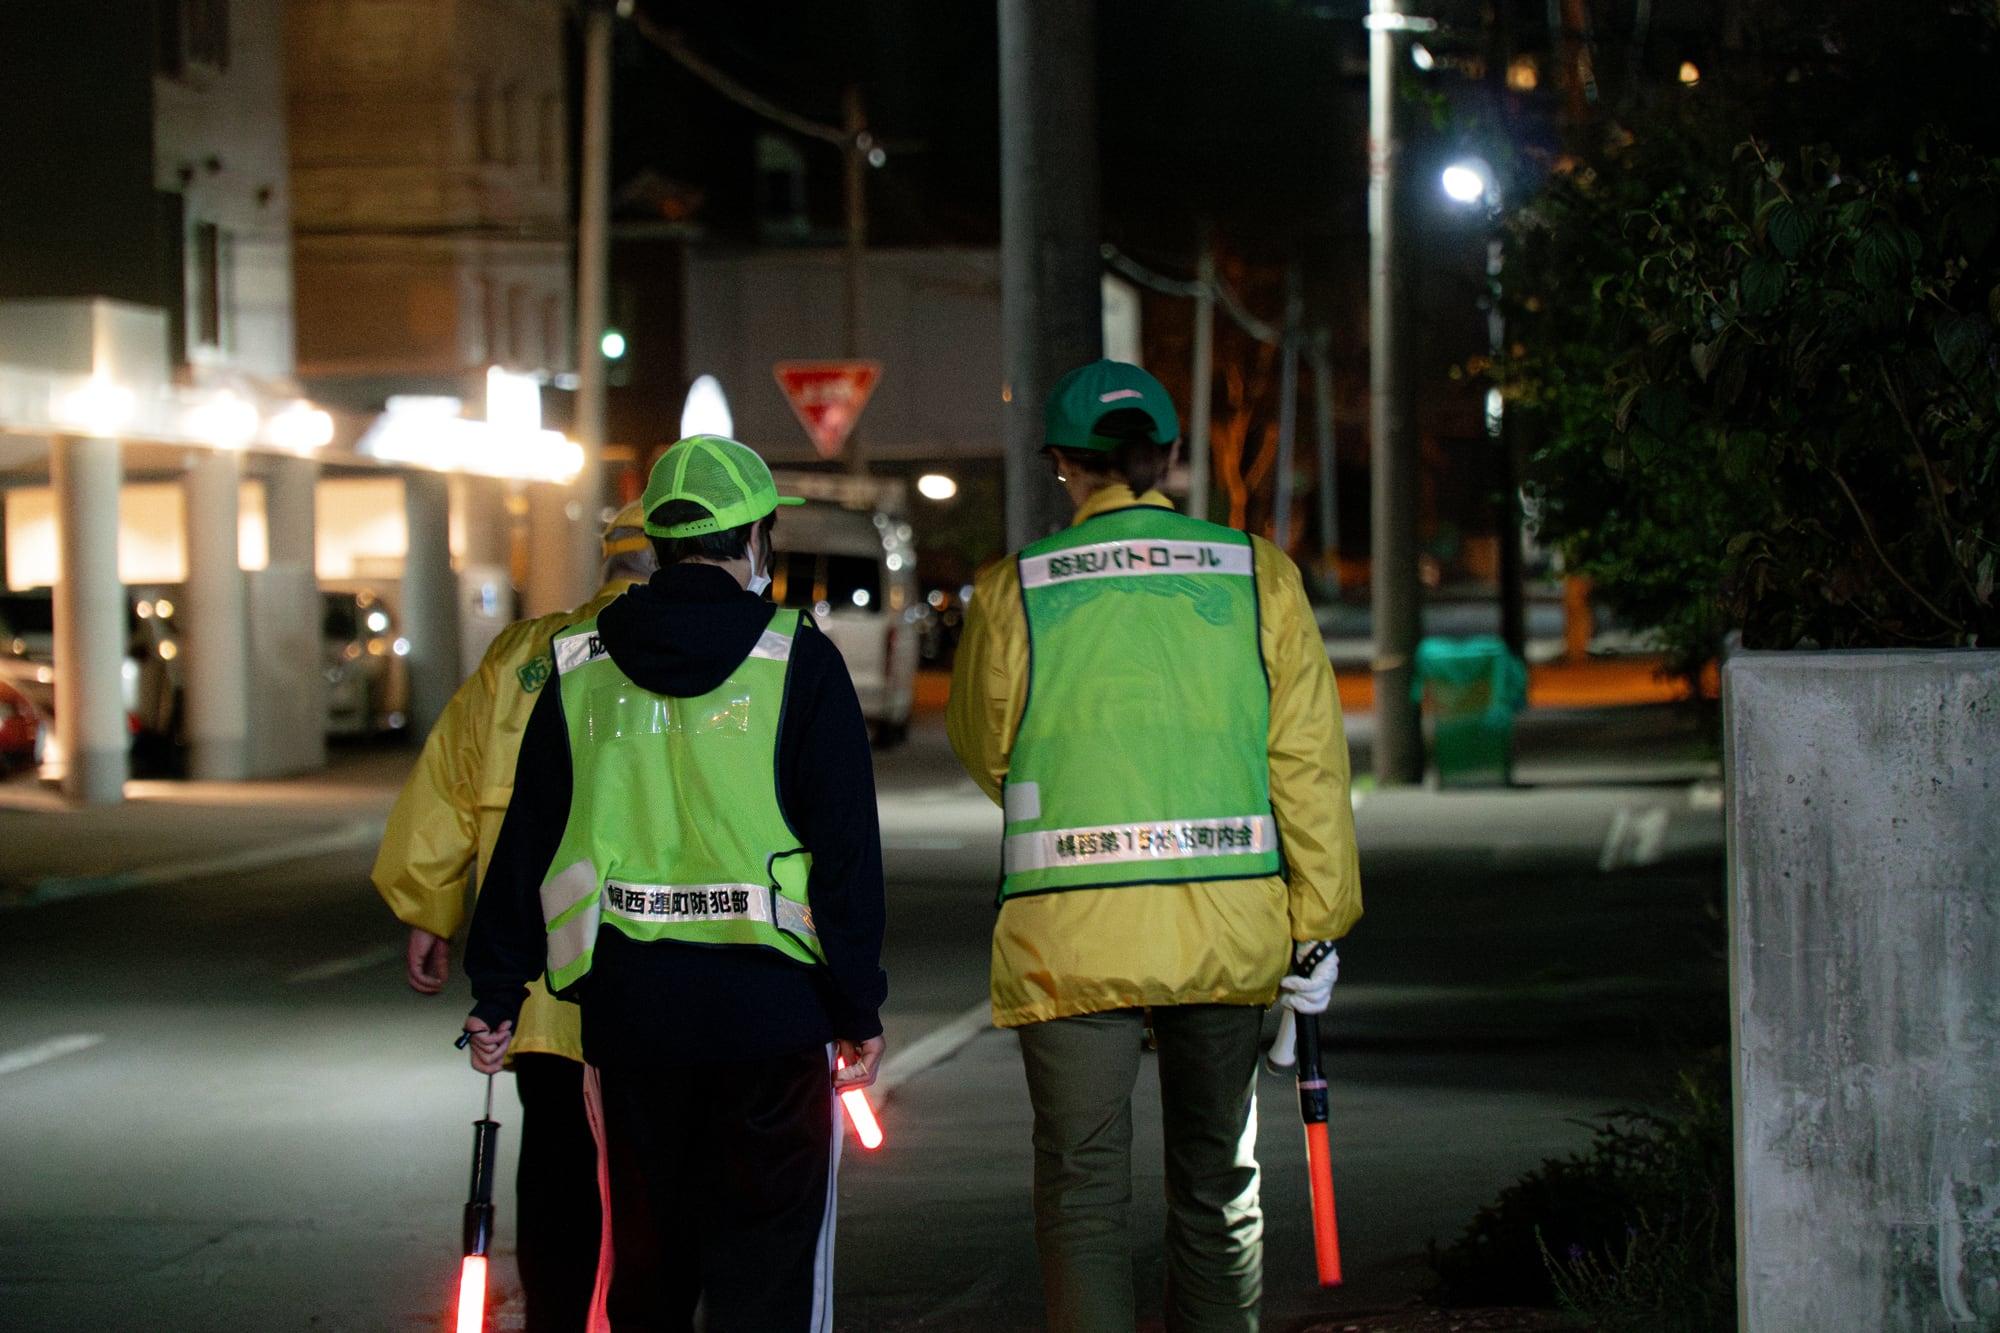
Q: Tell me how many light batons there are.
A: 3